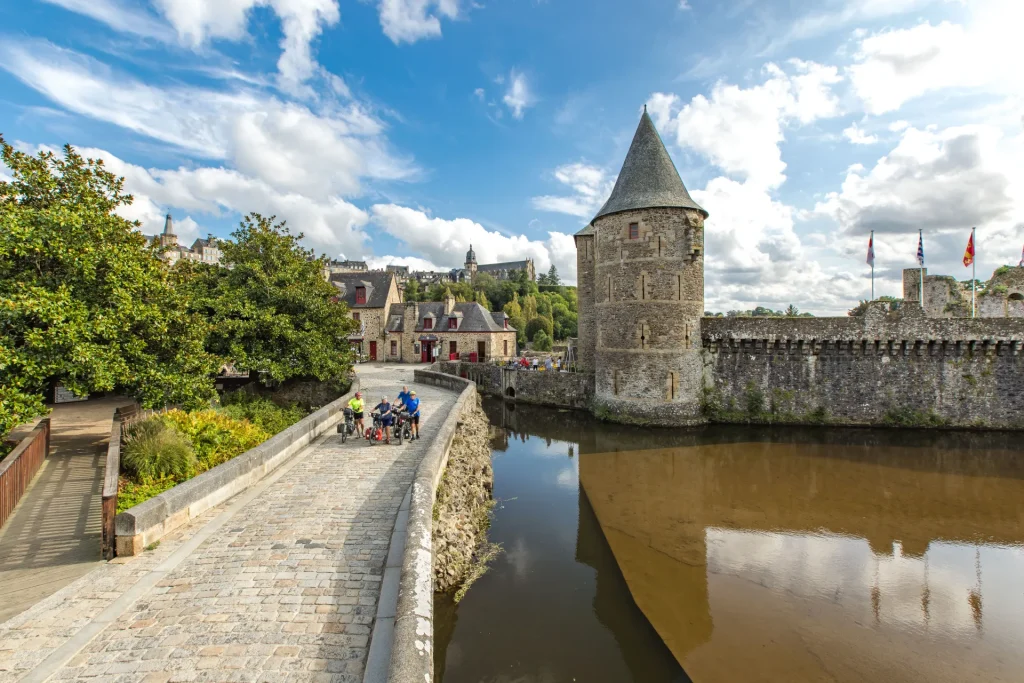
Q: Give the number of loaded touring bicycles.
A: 4